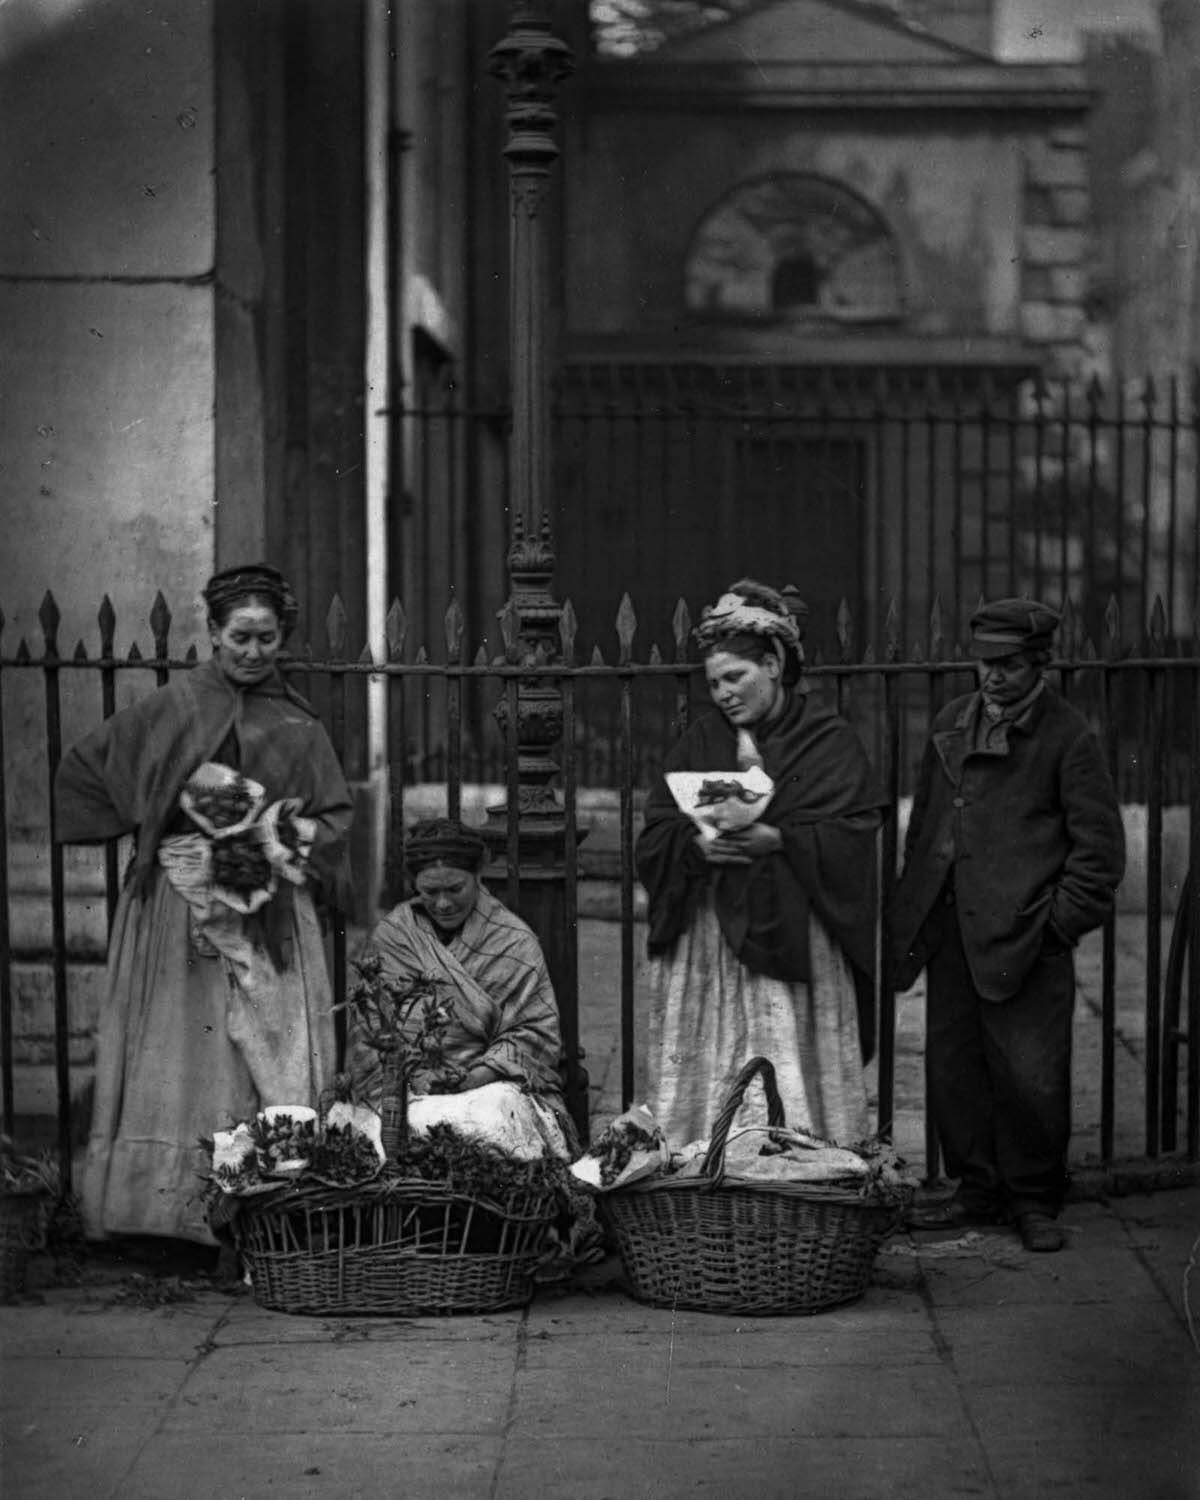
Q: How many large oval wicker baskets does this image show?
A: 2